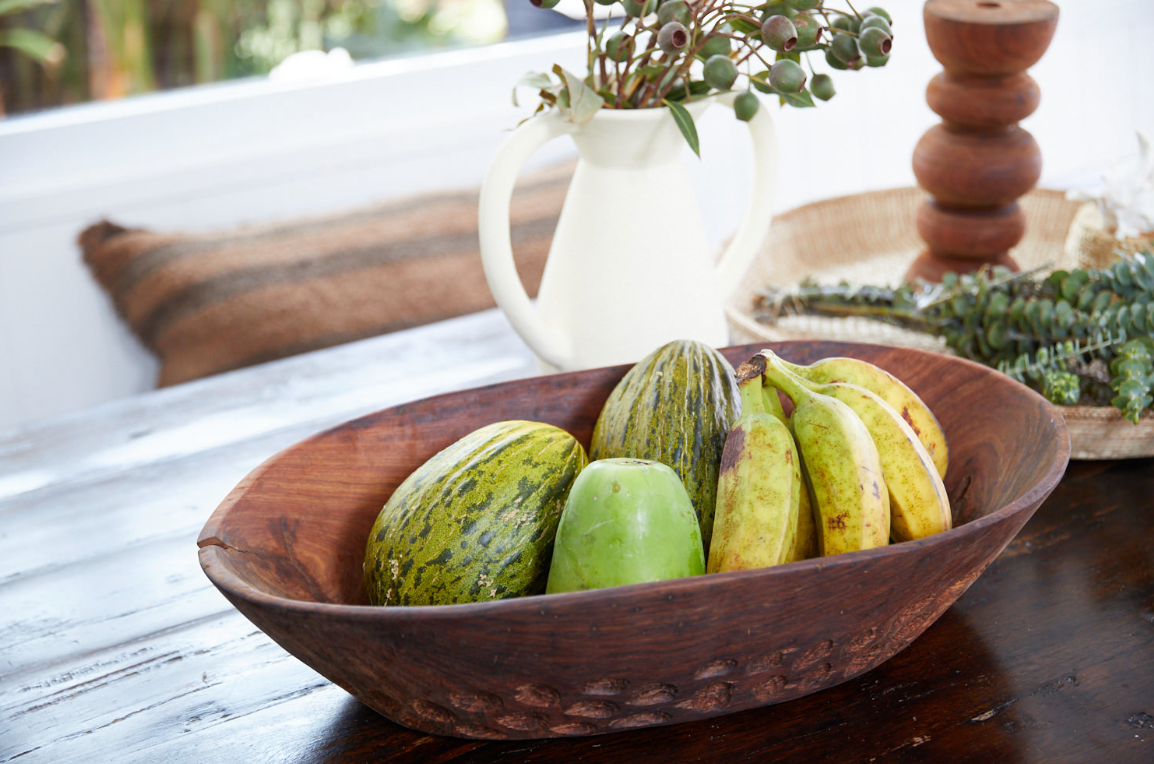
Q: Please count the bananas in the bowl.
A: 5